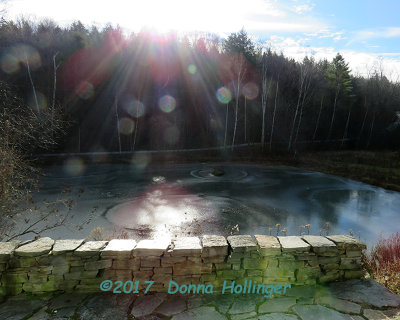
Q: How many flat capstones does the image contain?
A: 13